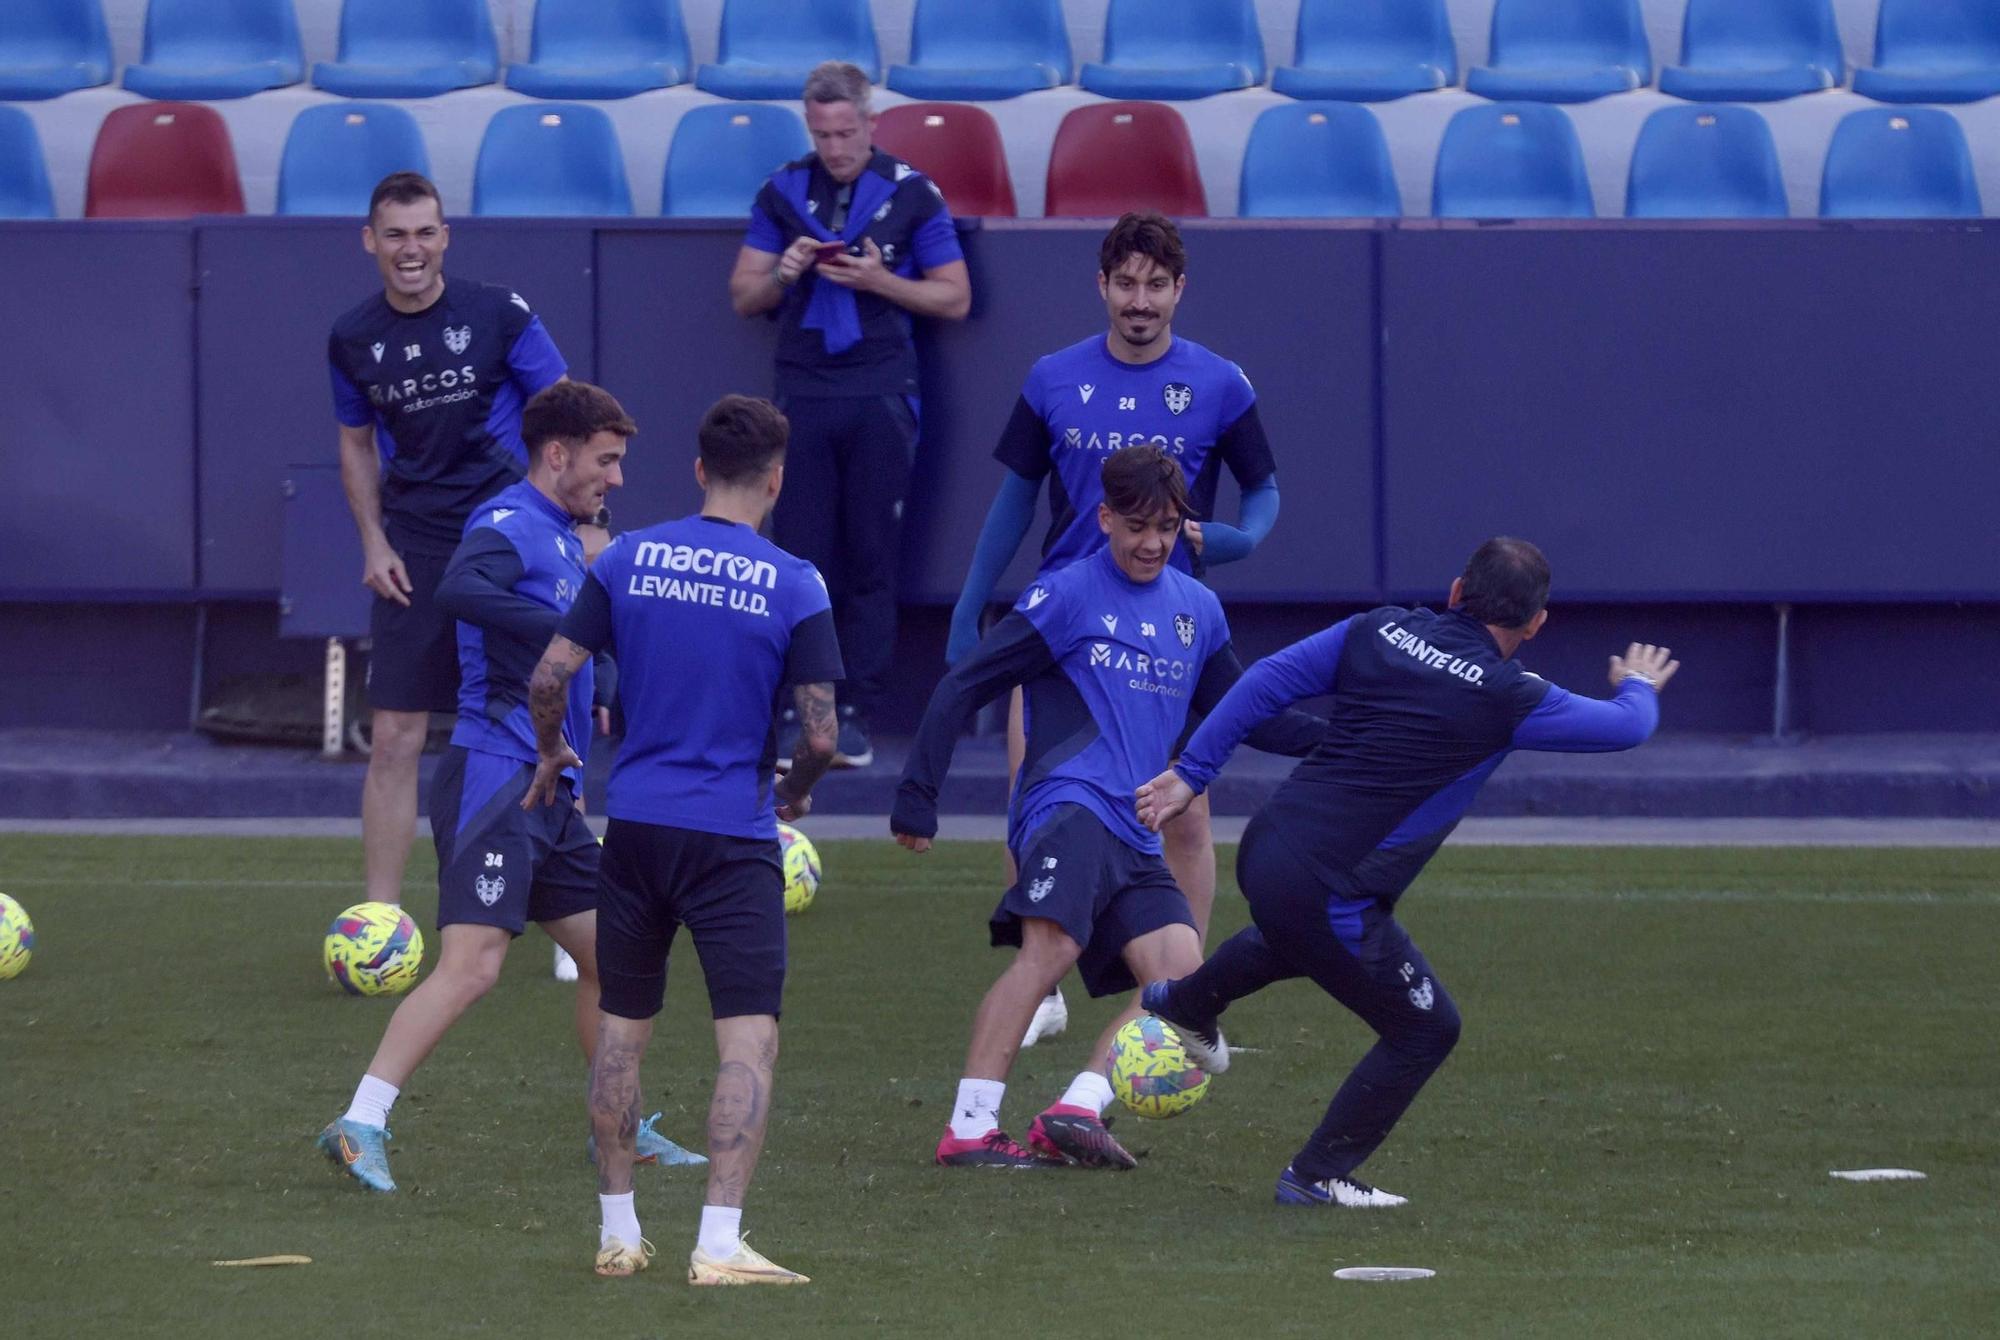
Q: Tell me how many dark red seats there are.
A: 3